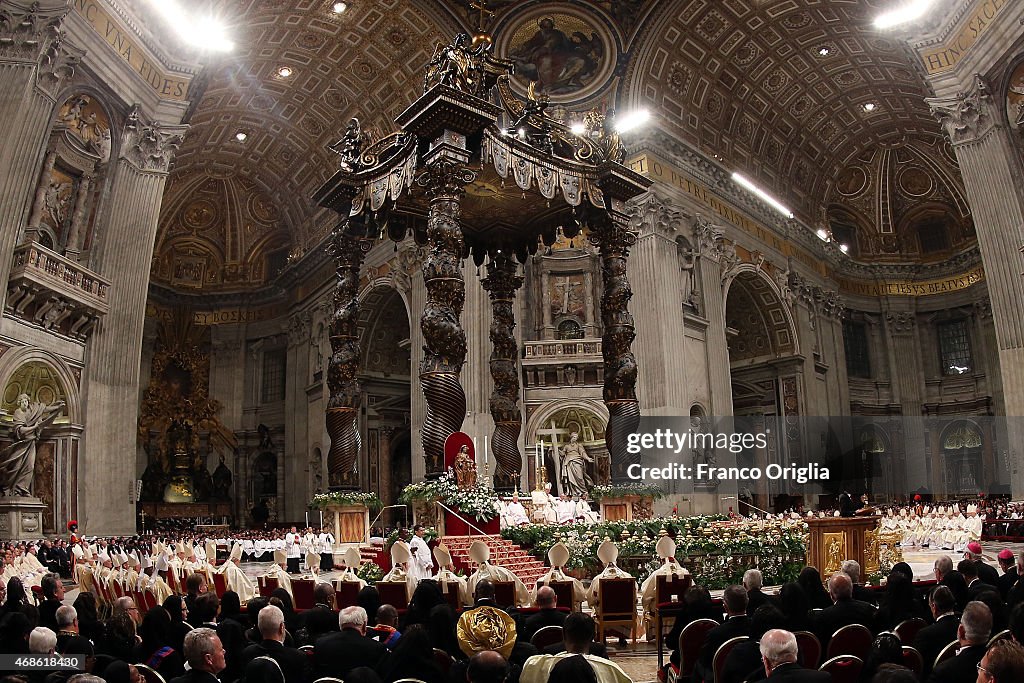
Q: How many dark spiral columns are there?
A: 4